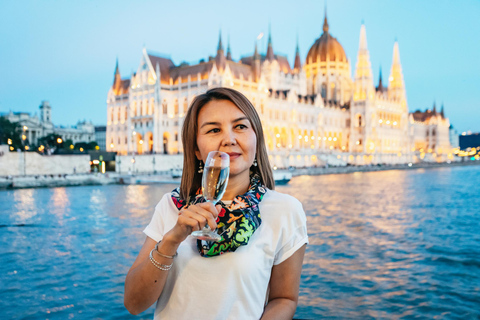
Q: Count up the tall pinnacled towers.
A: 2